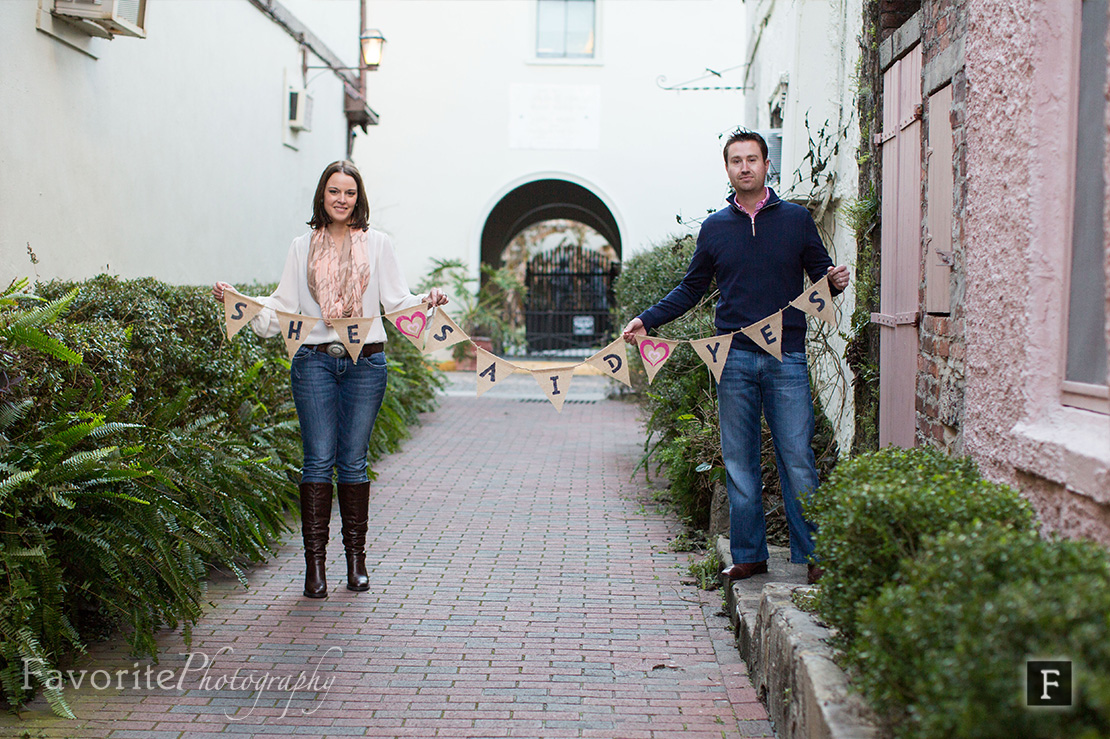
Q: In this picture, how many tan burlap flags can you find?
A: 12